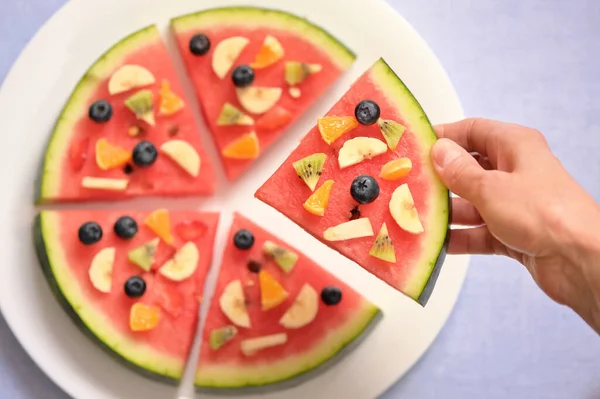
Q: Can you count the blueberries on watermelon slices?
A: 11